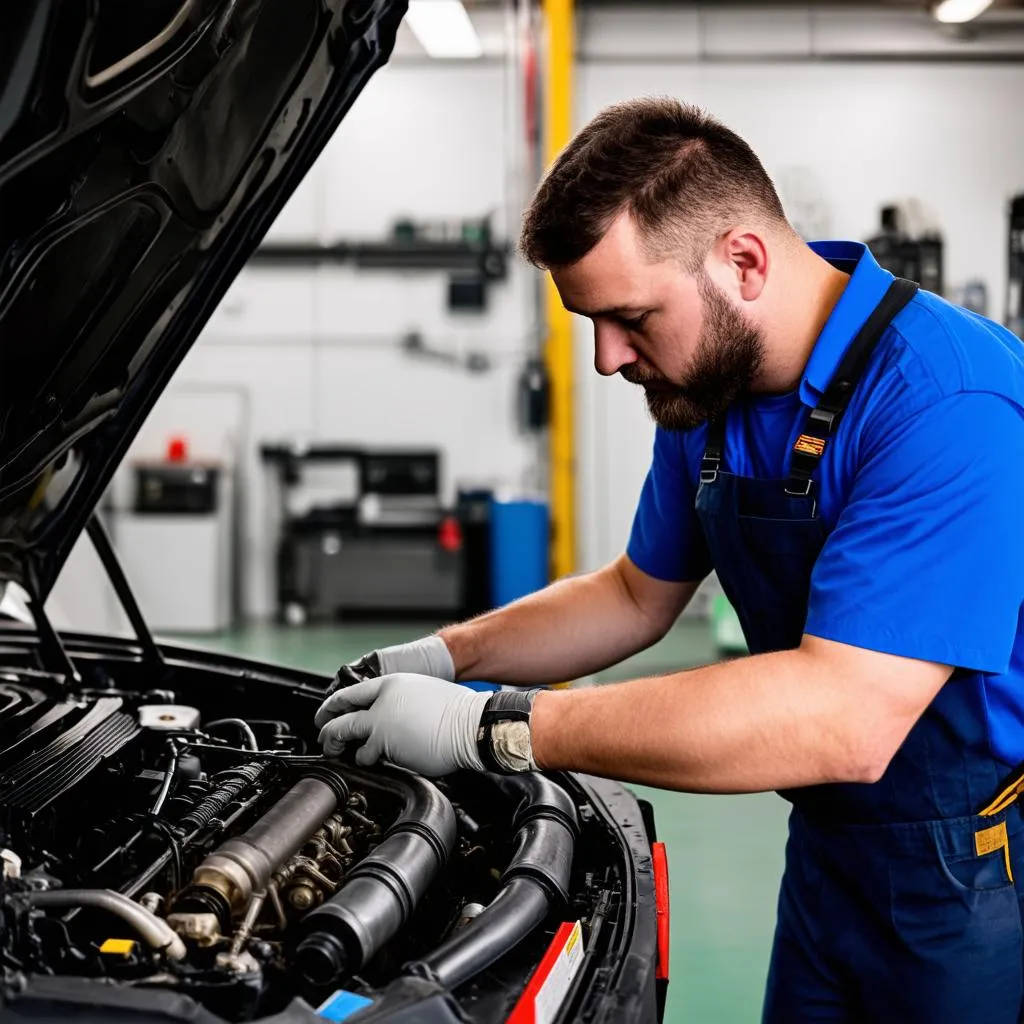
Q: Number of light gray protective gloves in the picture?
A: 2